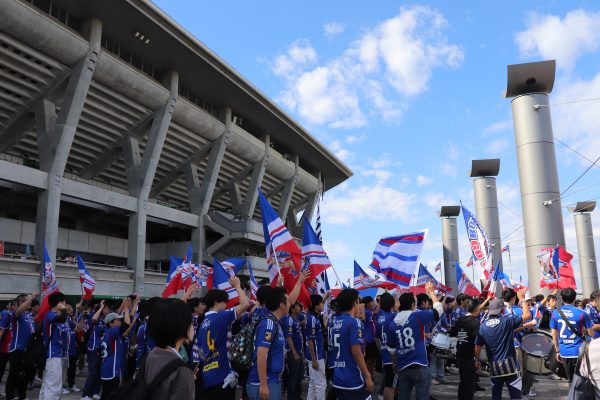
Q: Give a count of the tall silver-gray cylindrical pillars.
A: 4